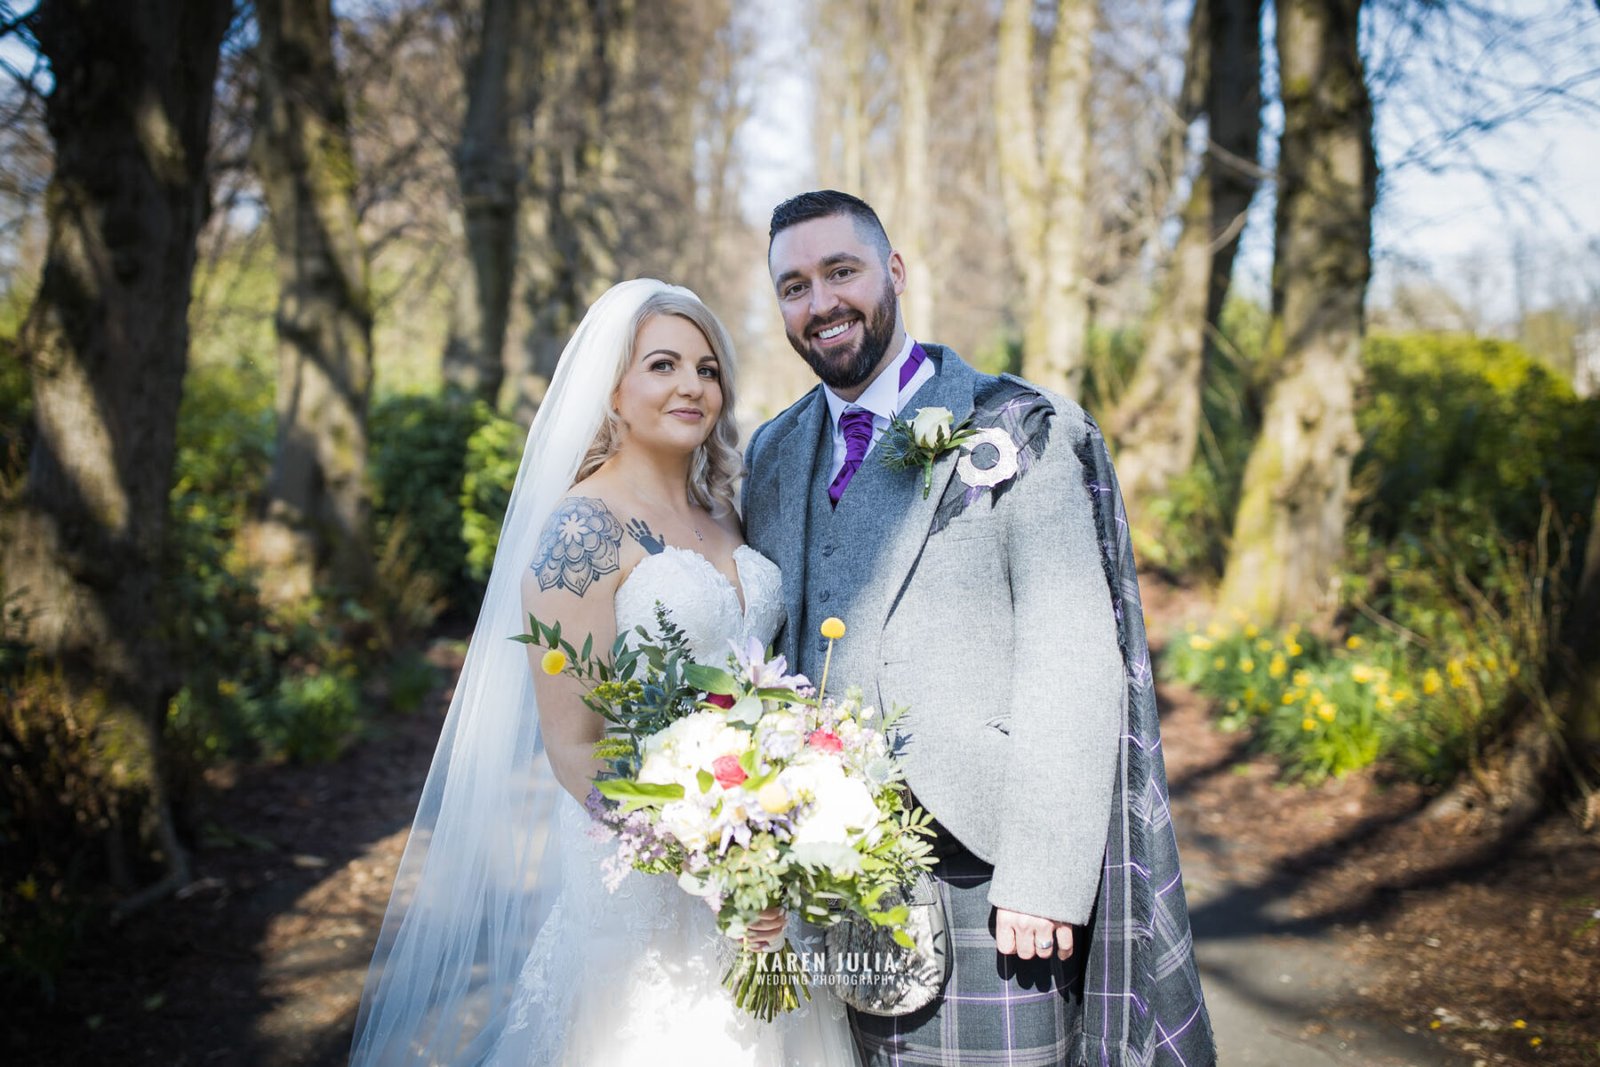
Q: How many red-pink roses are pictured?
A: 3